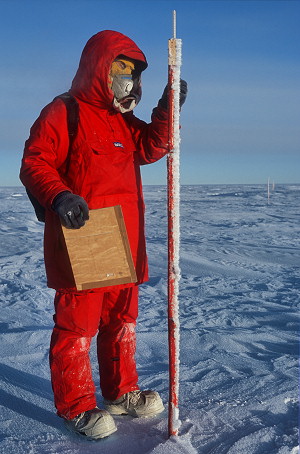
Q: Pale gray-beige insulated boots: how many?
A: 2